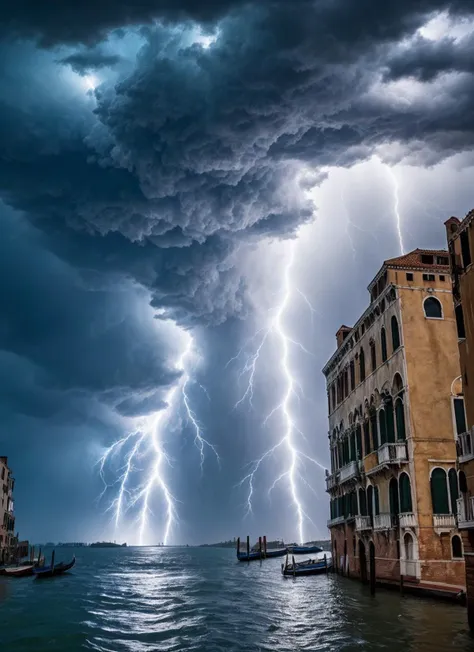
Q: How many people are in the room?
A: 0